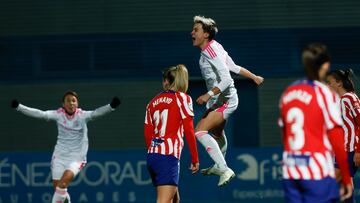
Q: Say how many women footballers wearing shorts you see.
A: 5